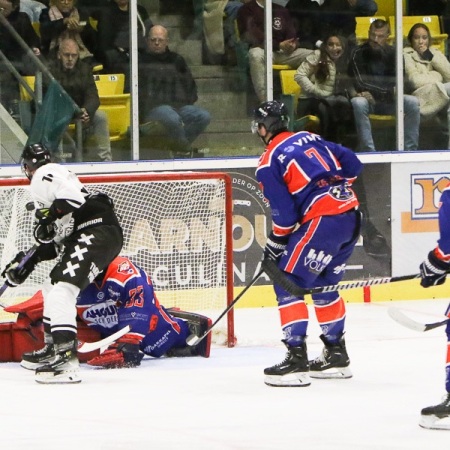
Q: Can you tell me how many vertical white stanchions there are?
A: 3